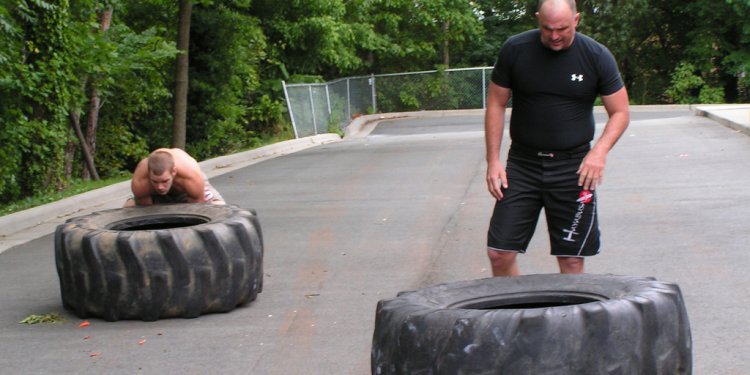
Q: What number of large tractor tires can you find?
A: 2